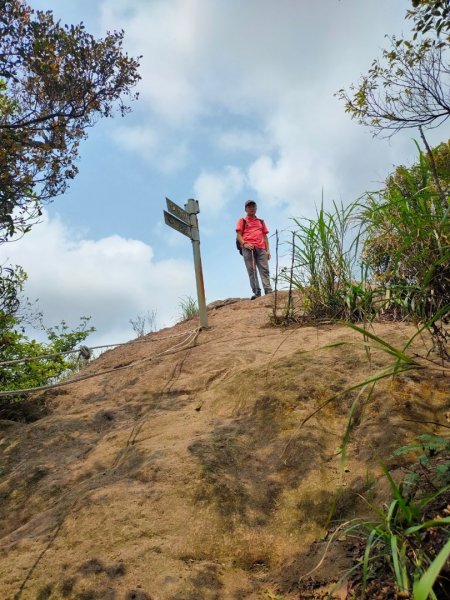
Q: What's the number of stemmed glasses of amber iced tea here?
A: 0